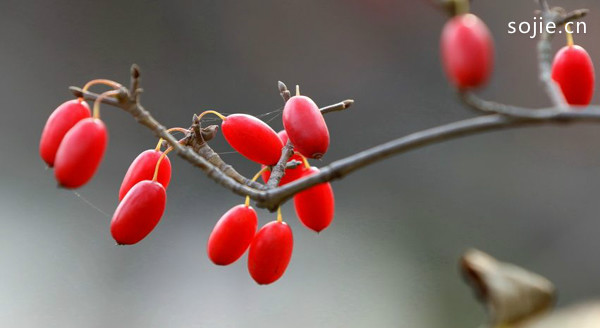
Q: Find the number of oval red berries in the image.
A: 12